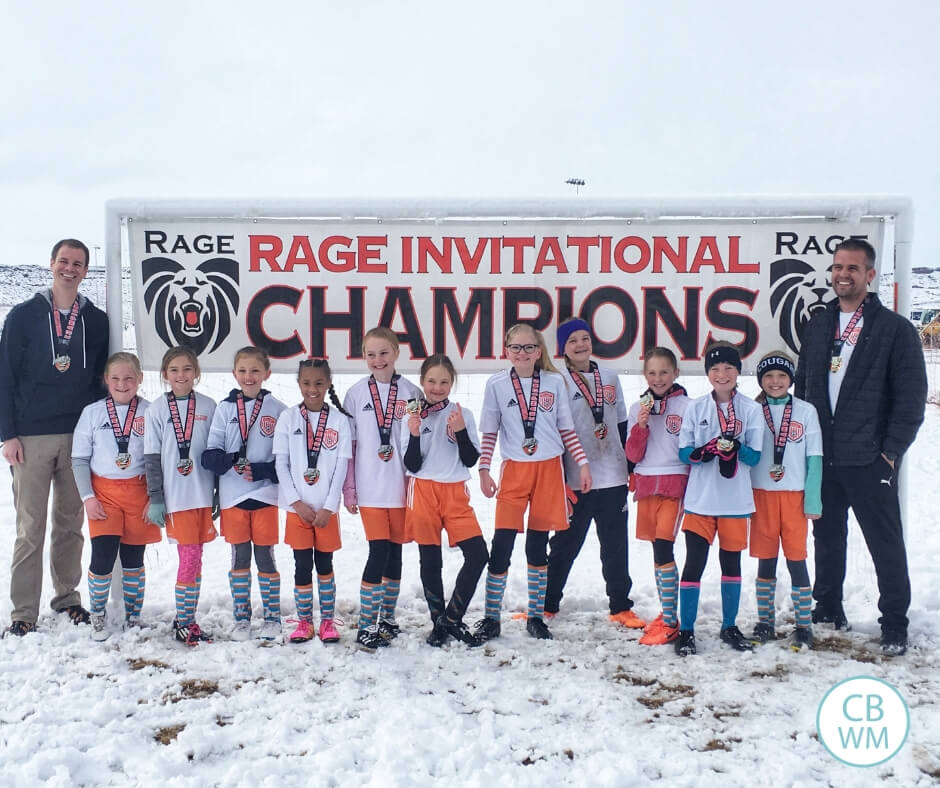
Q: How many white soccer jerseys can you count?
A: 11